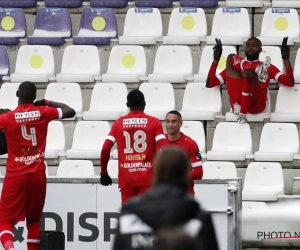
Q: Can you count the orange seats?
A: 0